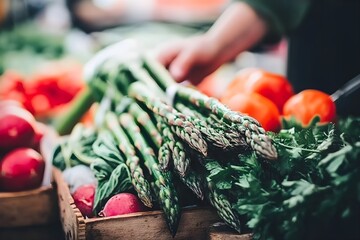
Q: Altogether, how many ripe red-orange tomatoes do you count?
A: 3